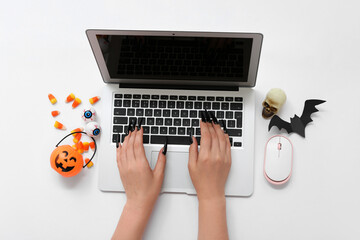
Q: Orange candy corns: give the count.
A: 13